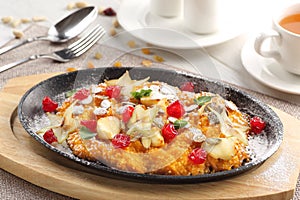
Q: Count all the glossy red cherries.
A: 12